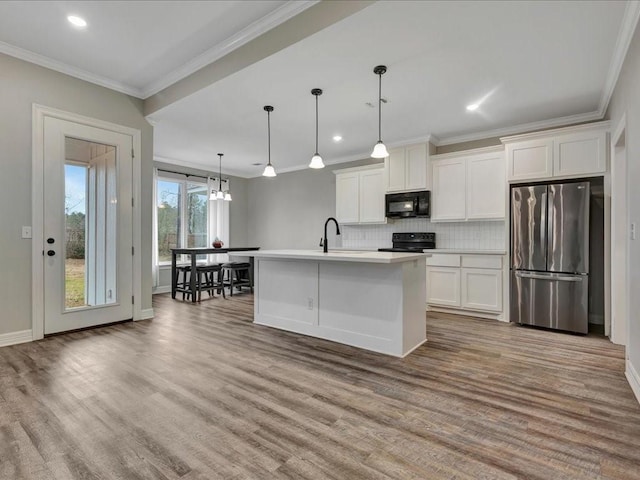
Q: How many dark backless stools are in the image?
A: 4